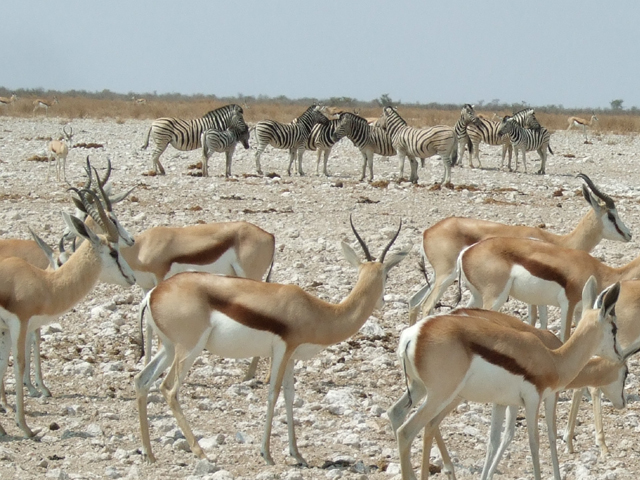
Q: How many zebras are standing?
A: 9